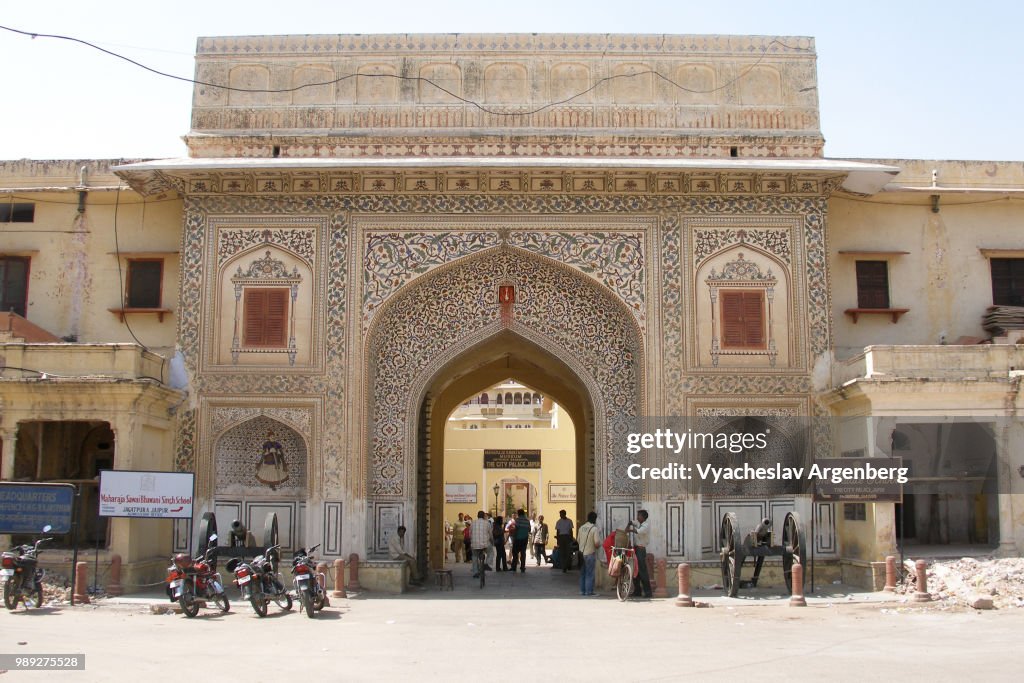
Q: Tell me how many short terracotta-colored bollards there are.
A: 11